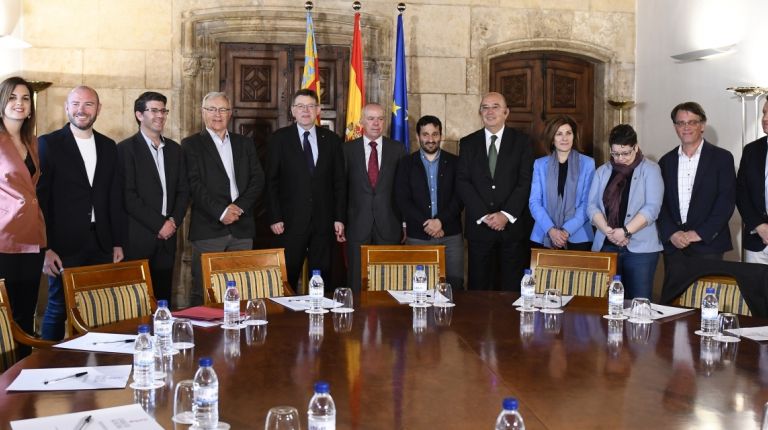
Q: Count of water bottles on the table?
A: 11